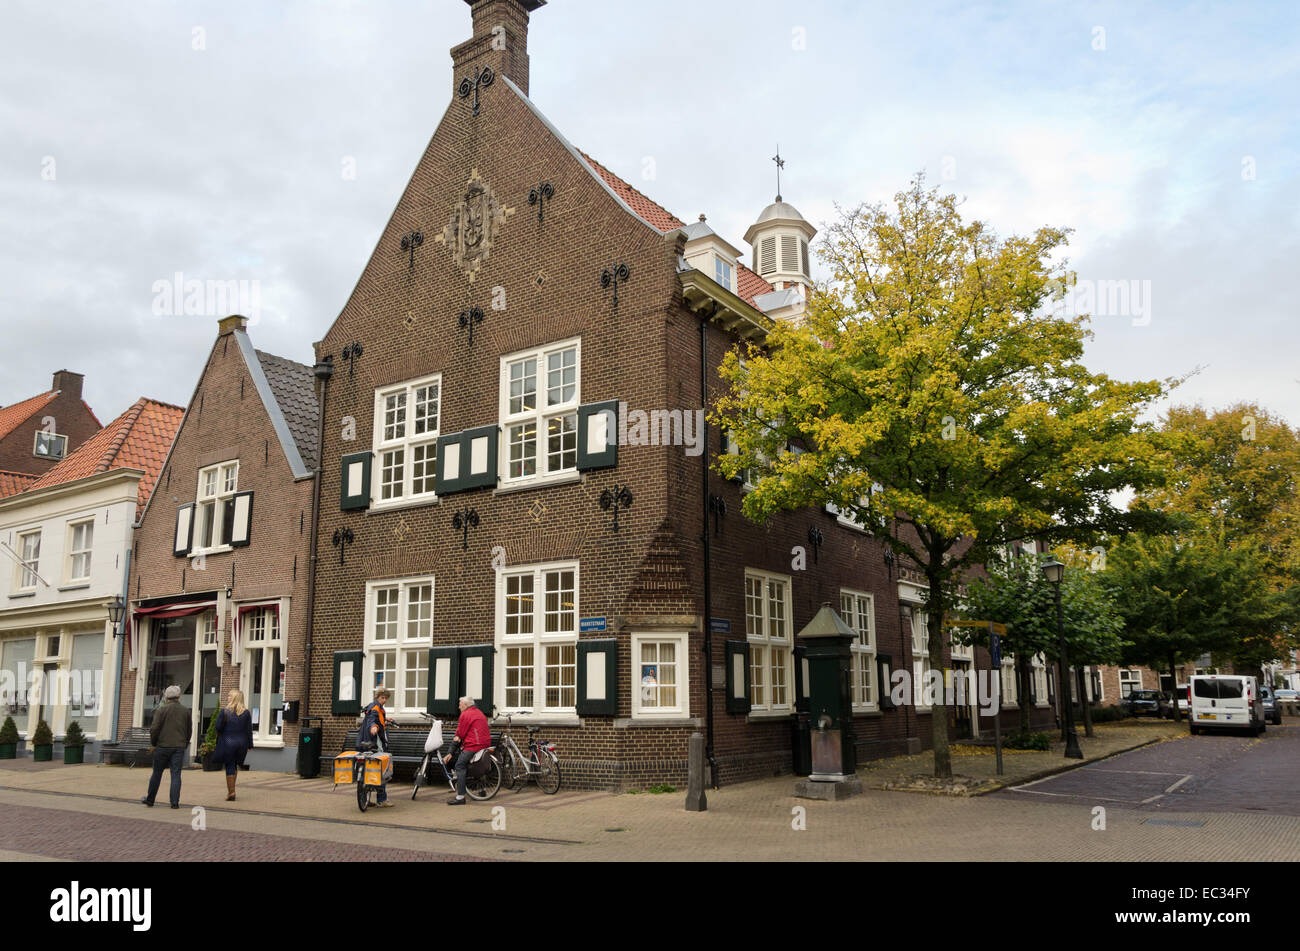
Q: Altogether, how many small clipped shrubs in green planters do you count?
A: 3